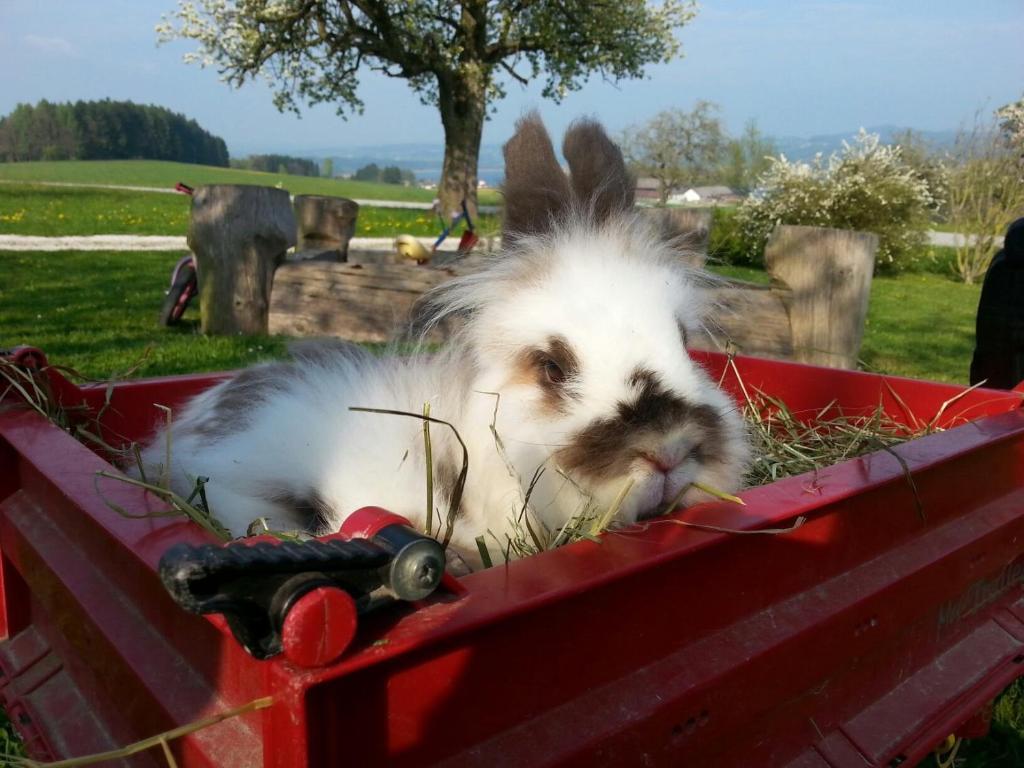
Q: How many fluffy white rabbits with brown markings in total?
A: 1